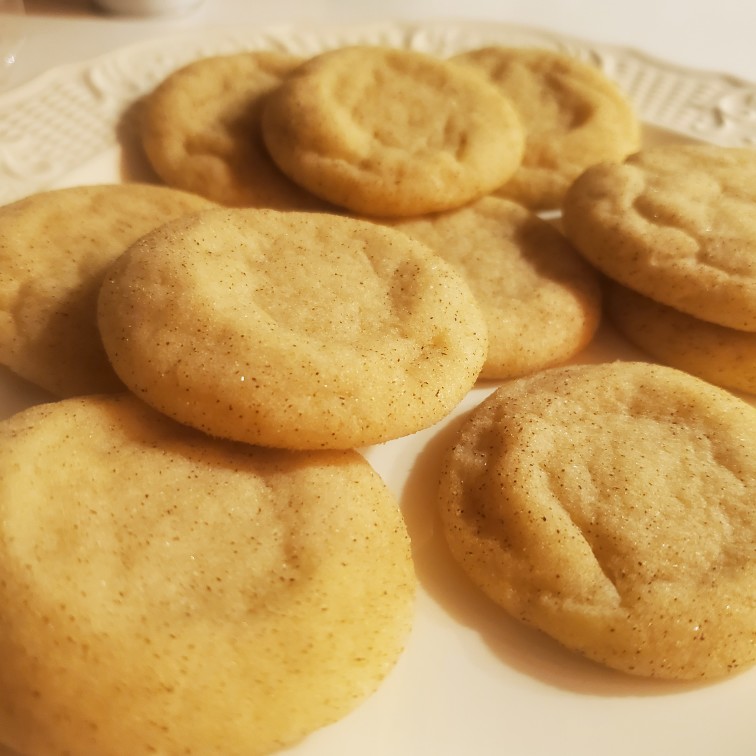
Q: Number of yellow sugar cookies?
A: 10